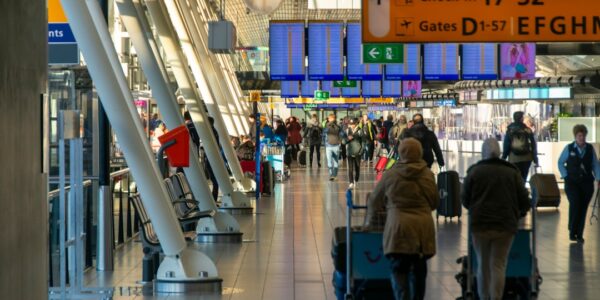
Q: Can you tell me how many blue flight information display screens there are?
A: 12